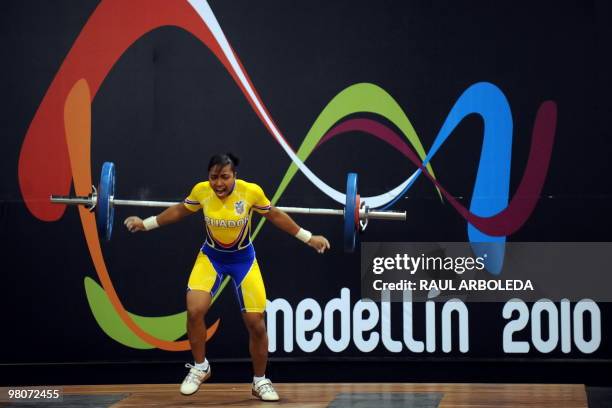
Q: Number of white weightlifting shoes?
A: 2